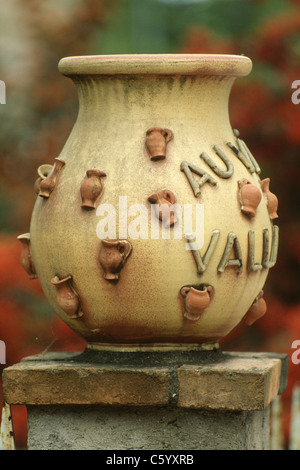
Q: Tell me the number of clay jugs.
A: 12